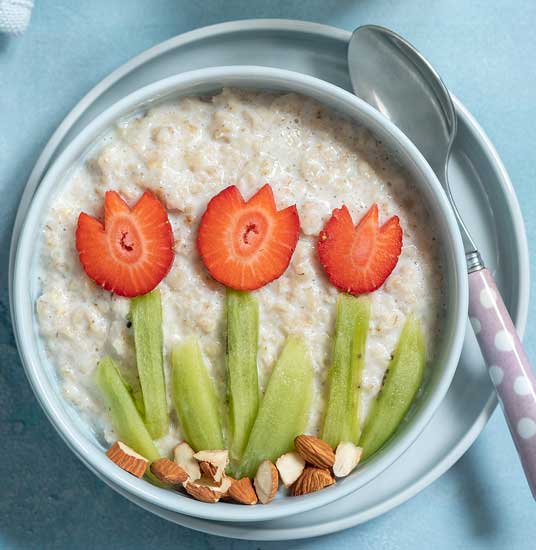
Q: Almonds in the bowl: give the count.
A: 11